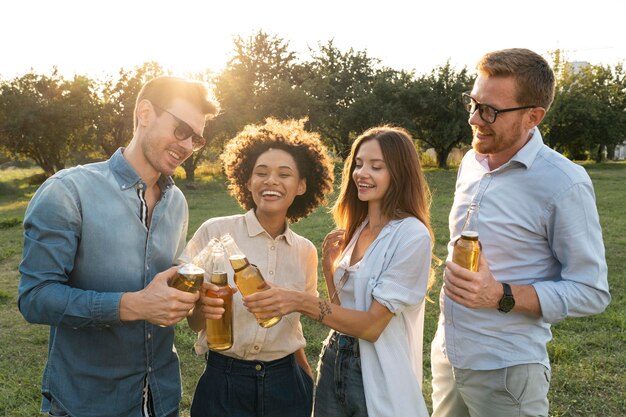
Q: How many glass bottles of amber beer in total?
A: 4